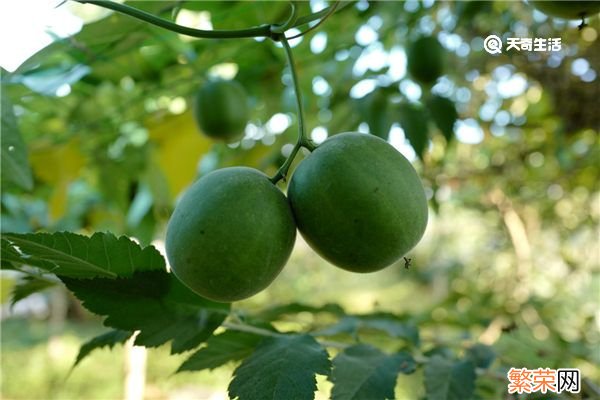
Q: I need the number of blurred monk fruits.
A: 2